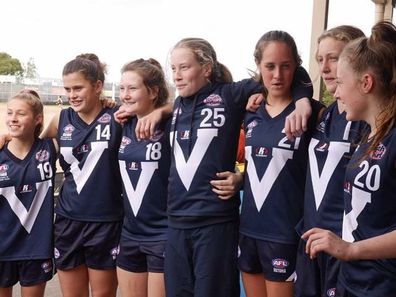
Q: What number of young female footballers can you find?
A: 7